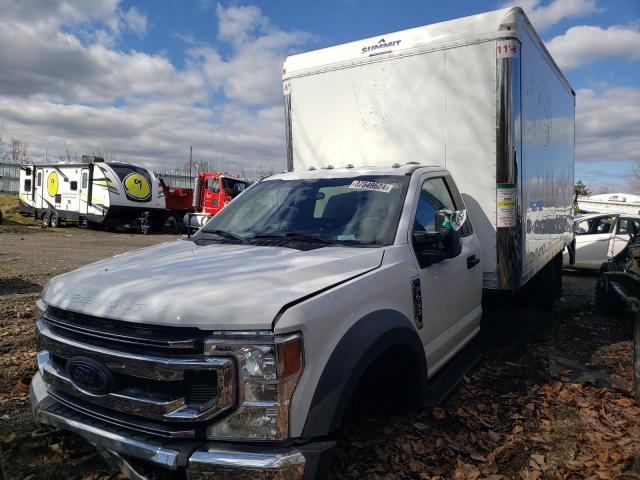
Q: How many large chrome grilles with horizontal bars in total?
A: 1